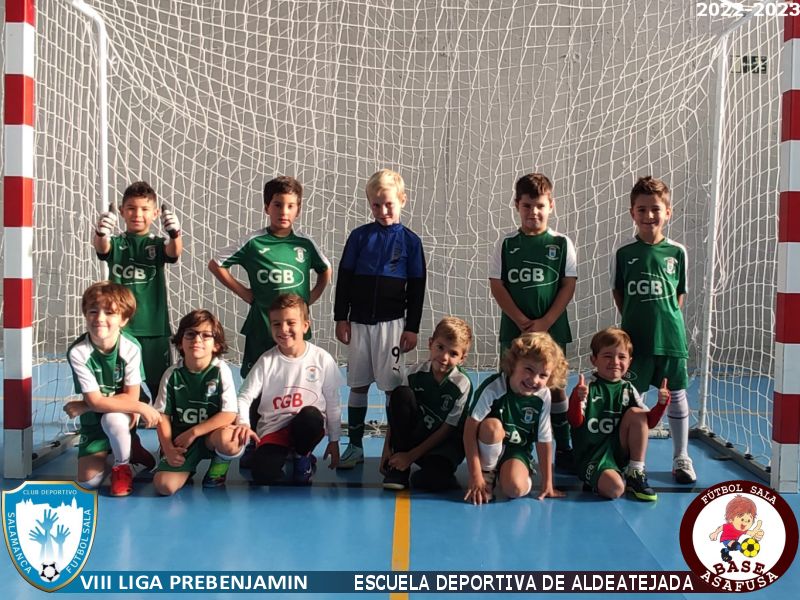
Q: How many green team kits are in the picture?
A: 9